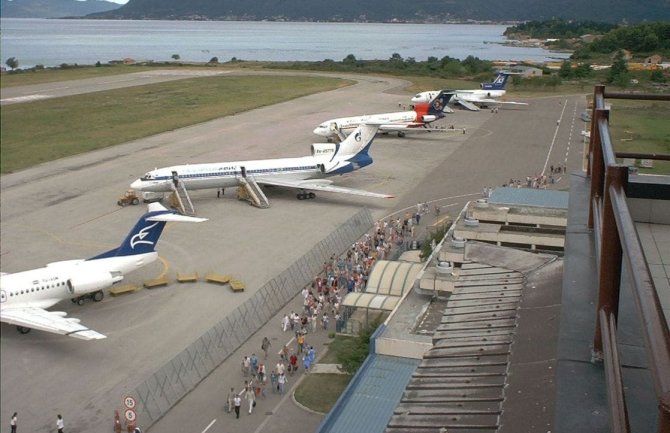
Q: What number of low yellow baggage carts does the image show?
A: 5